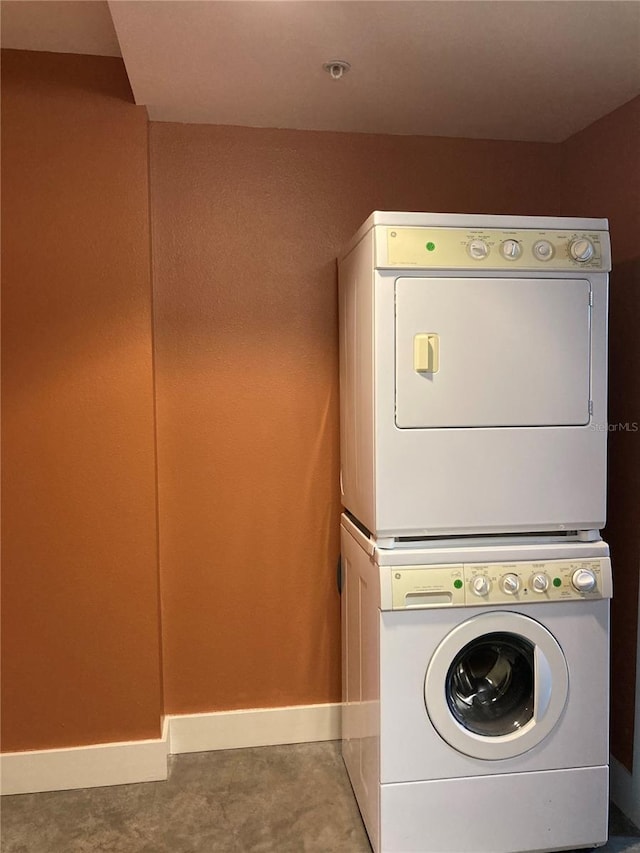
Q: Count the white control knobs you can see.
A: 8